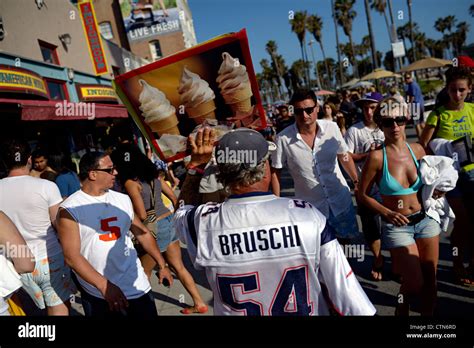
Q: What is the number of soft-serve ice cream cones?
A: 3